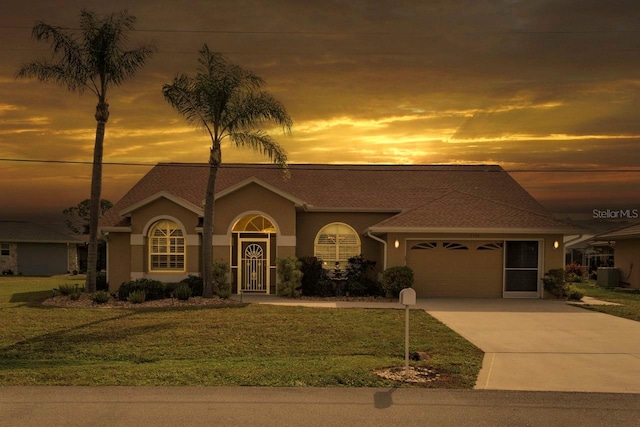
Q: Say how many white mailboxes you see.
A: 1